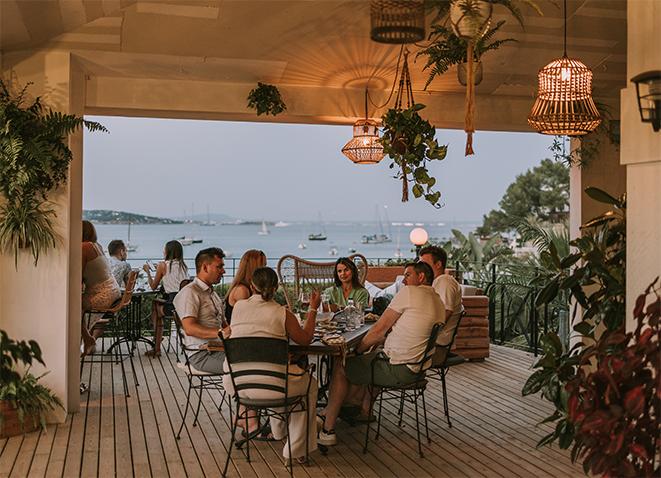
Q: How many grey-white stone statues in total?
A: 0